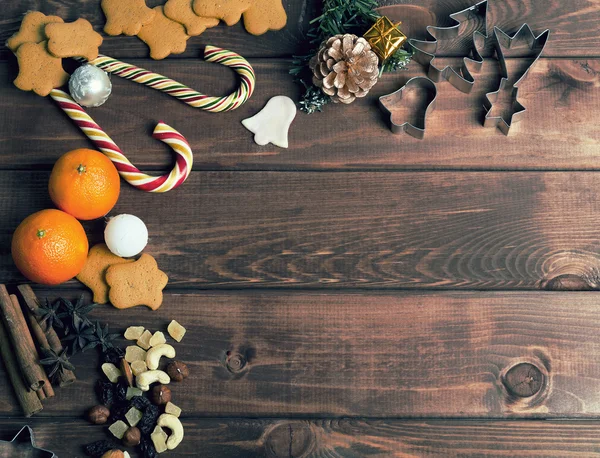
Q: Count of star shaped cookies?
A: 0